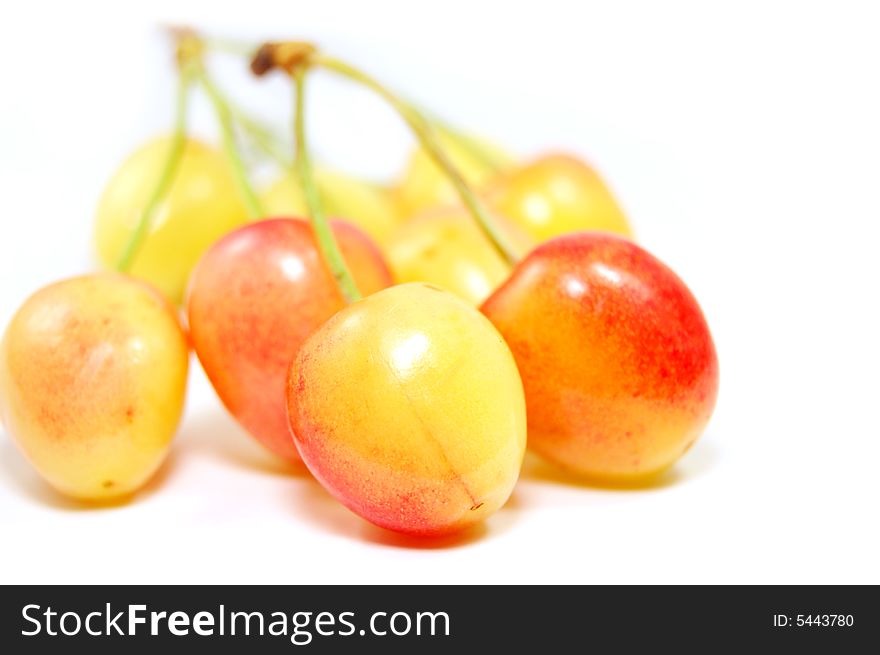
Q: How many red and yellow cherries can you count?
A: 9